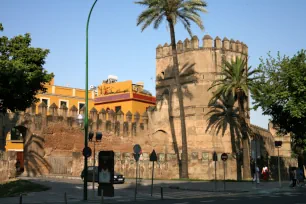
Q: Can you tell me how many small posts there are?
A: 4